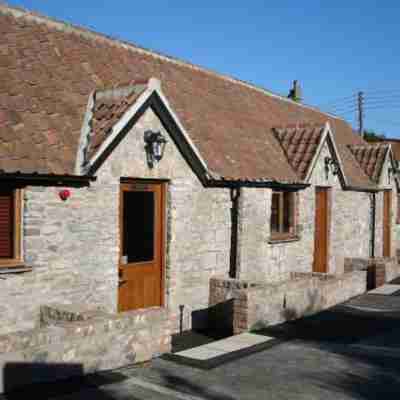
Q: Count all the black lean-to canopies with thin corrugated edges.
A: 0